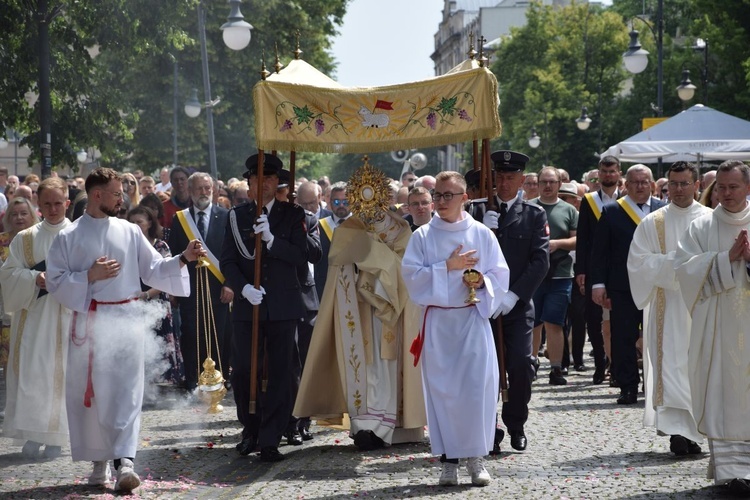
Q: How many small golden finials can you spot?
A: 6